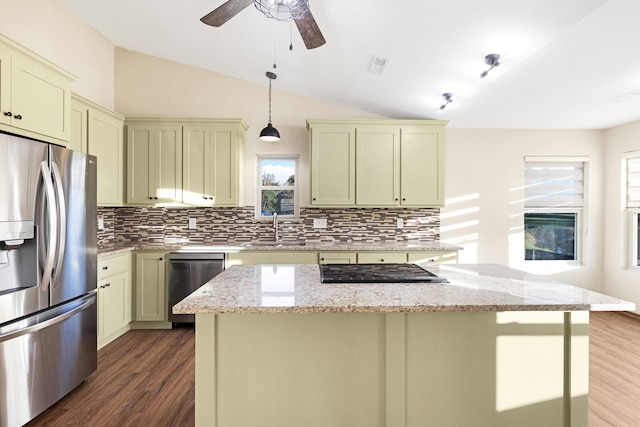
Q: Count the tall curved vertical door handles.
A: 2